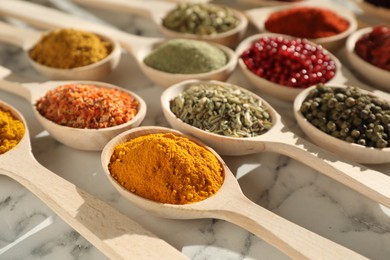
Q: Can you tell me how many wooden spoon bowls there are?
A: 11